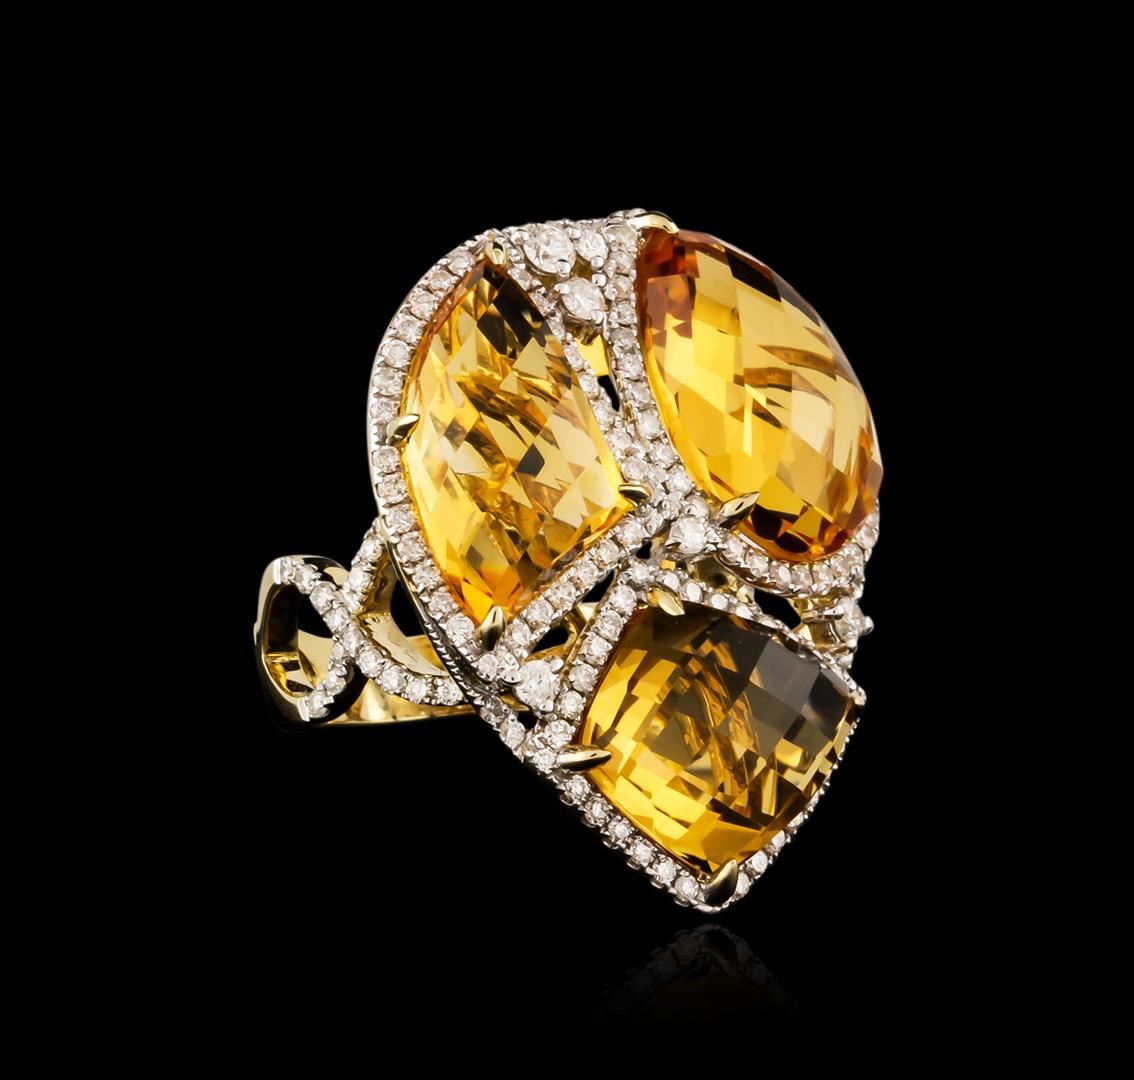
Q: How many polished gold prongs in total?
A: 9